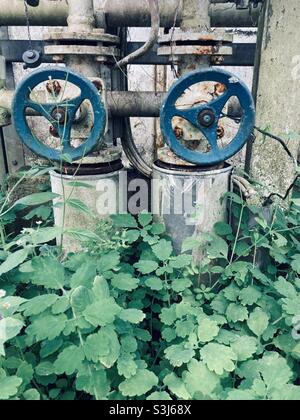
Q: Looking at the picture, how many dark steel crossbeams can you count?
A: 1